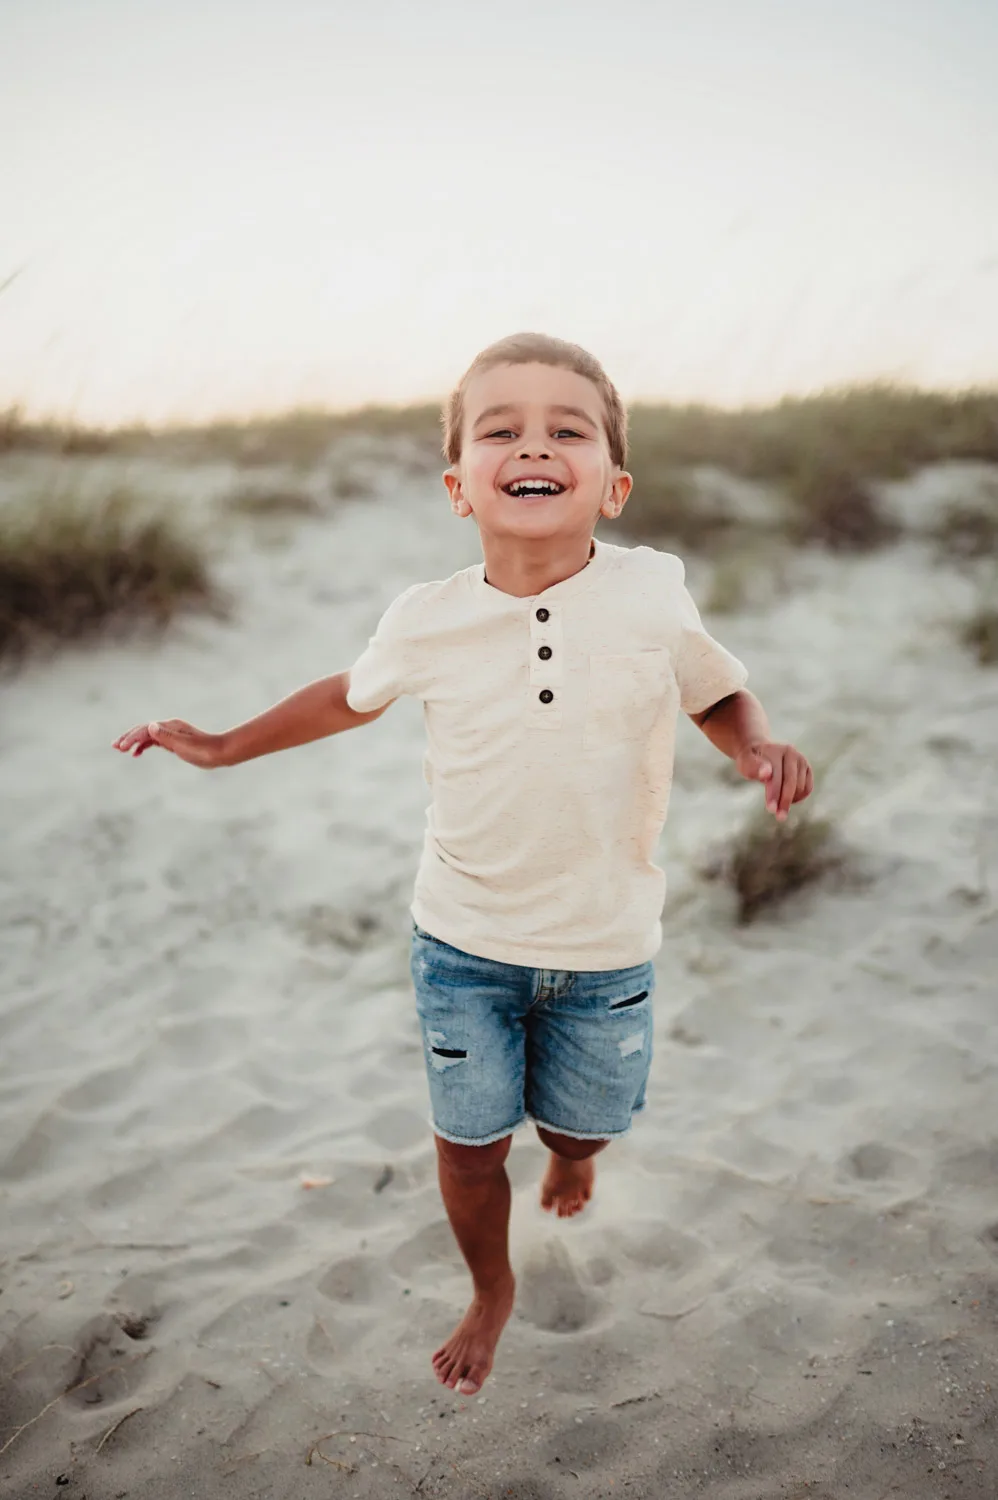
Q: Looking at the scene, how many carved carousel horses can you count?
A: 0